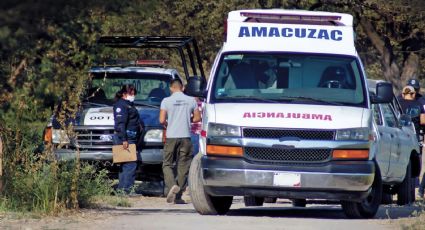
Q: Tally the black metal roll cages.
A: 1